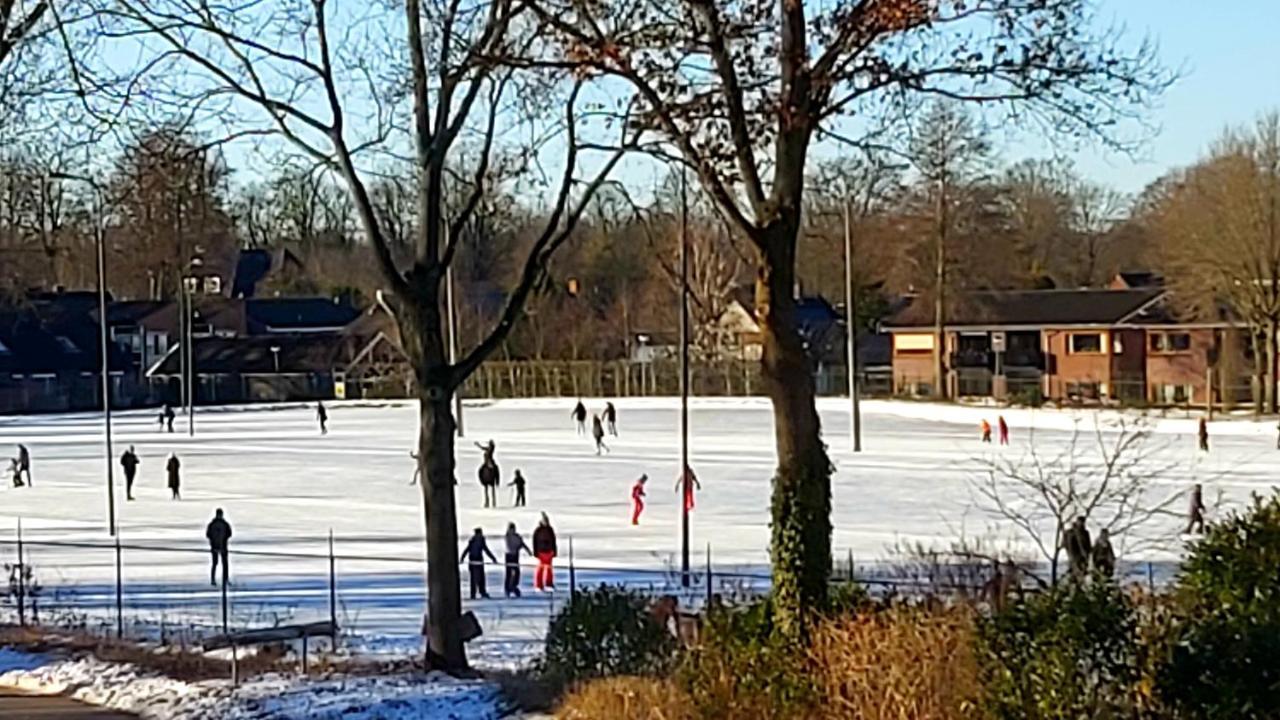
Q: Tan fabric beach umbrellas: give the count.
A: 0